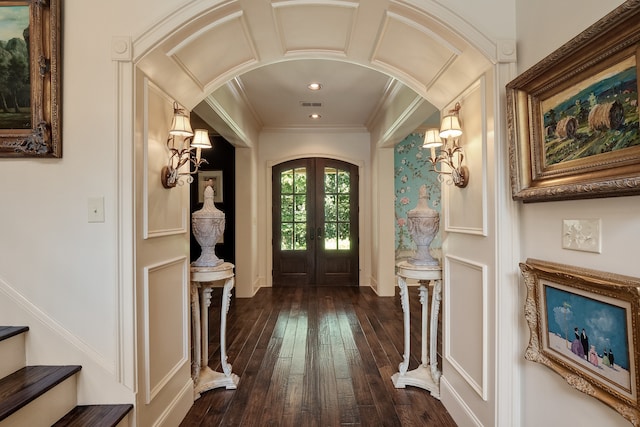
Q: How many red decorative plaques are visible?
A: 0